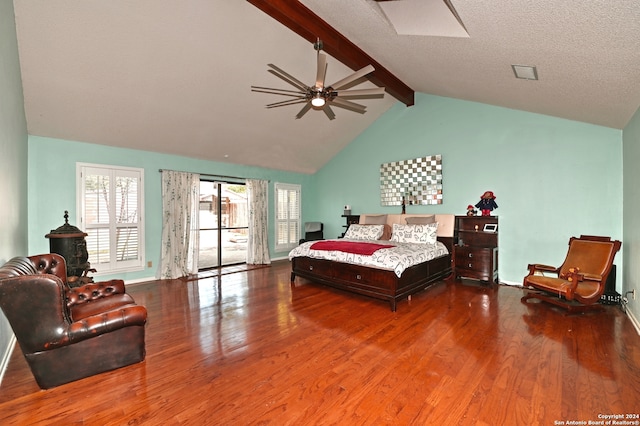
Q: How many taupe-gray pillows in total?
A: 2